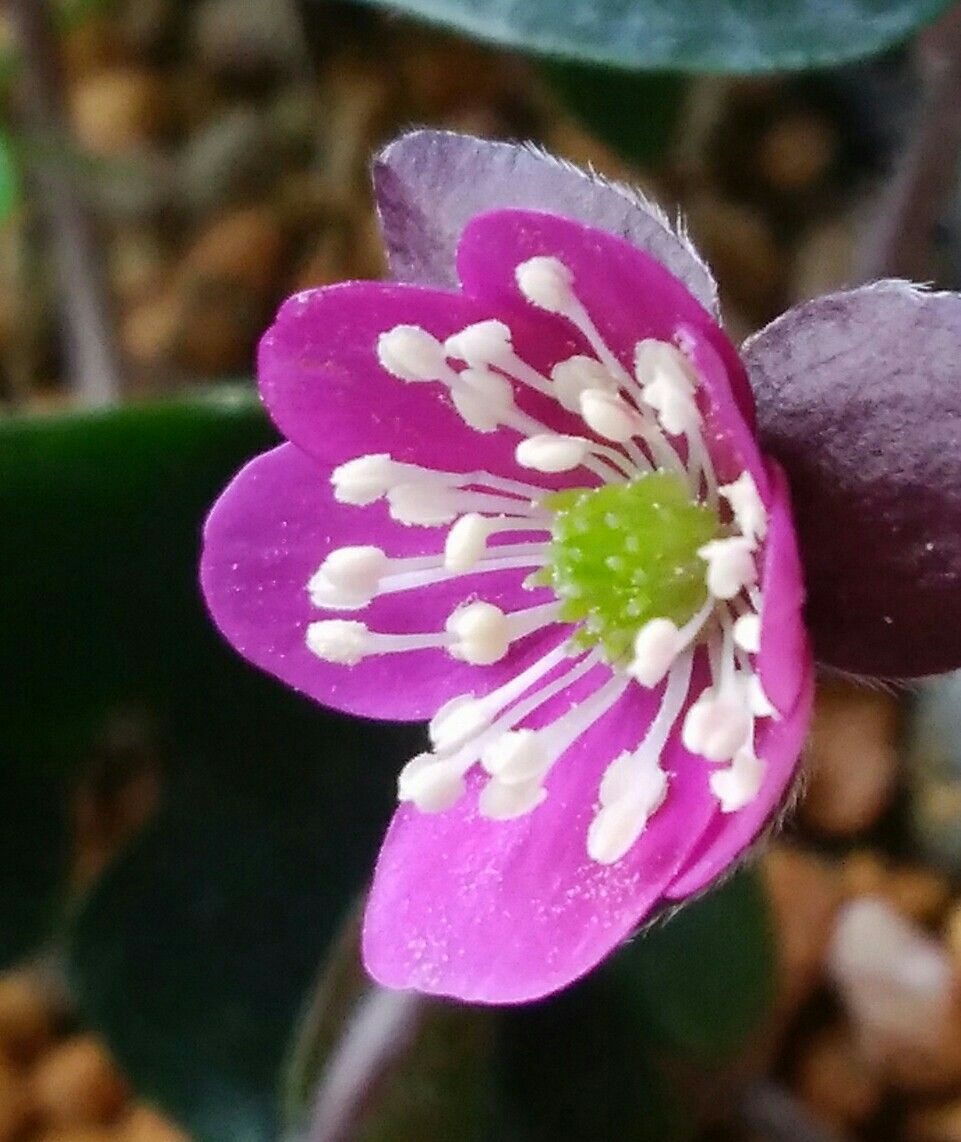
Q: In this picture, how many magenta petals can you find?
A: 7